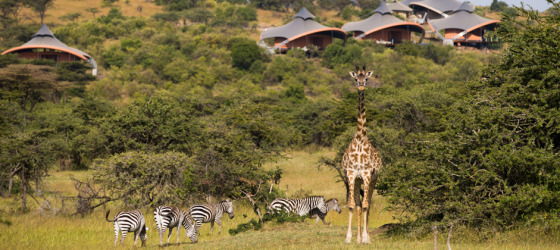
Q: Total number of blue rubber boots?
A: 0